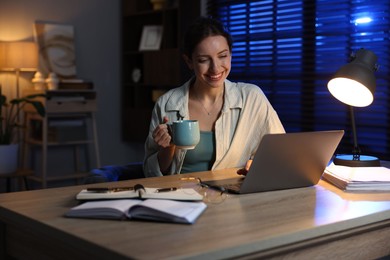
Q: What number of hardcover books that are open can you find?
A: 2